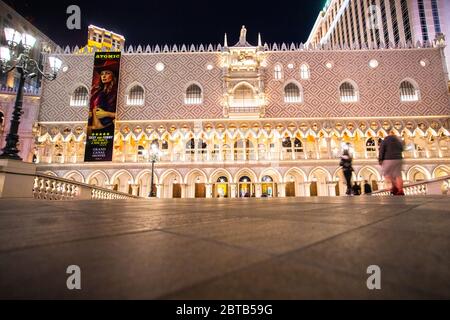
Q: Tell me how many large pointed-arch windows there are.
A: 7